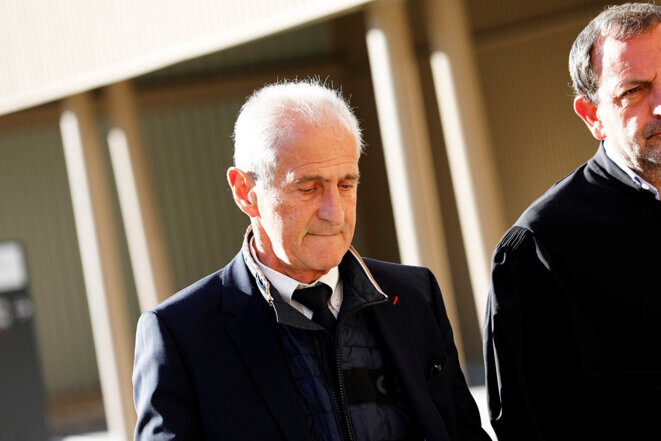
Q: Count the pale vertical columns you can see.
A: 4